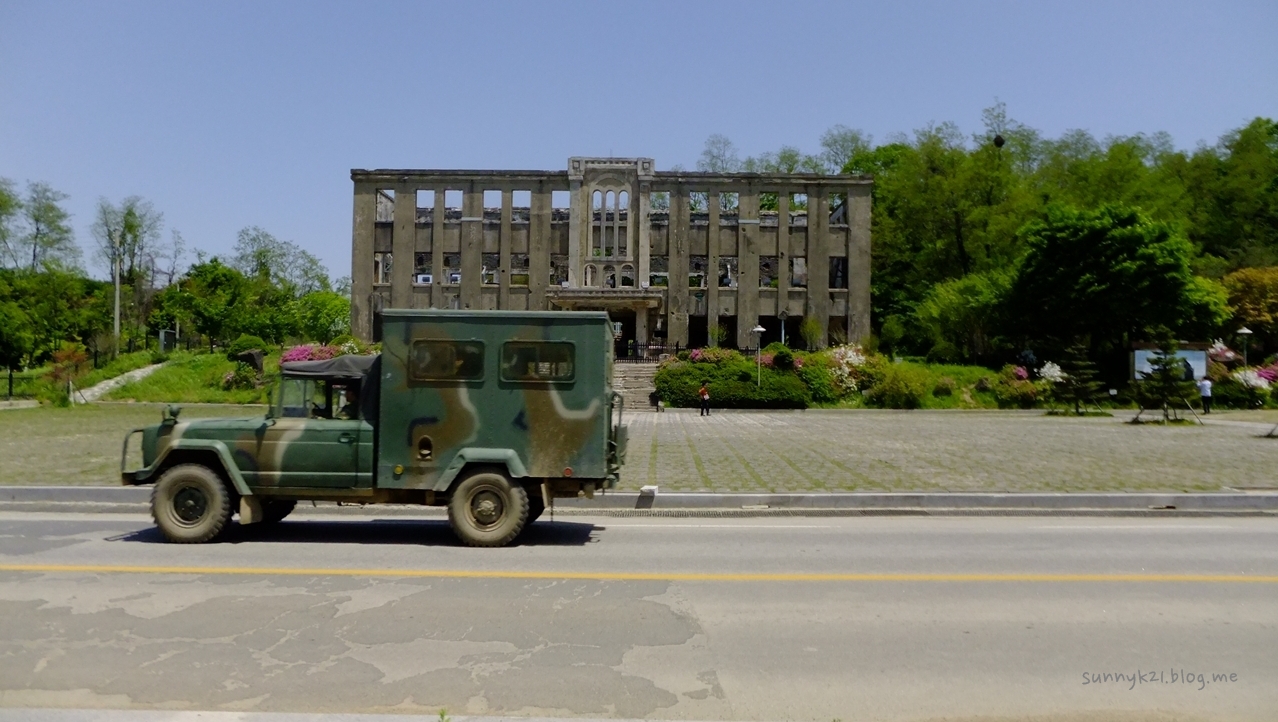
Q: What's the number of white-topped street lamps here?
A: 2